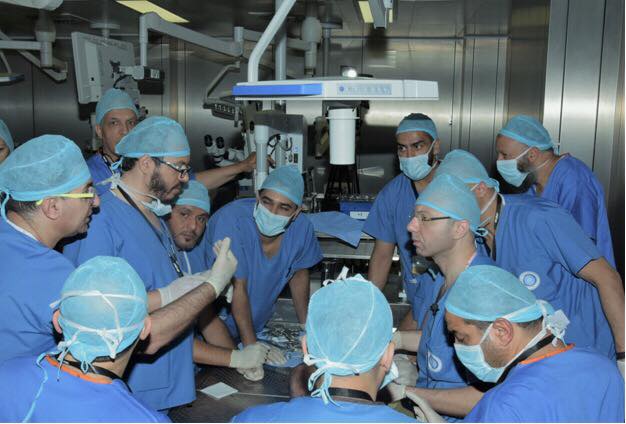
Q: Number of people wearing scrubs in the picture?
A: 13